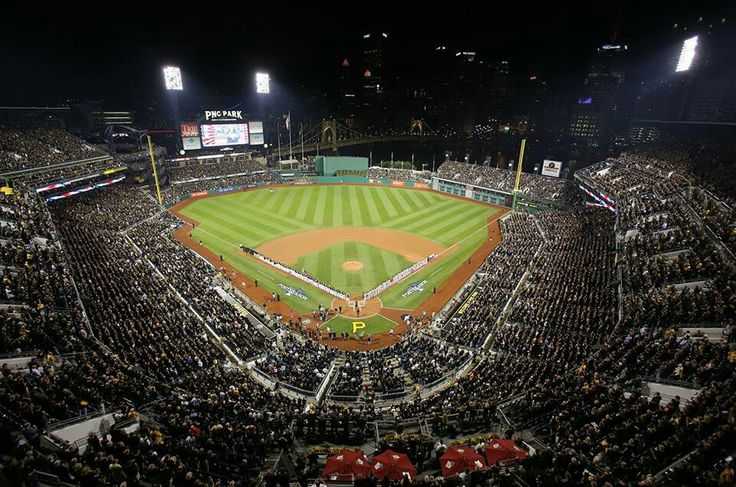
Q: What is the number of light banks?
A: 3